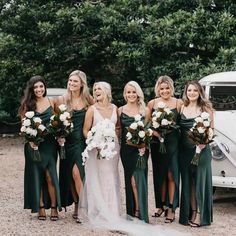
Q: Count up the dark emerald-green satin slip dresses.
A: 5